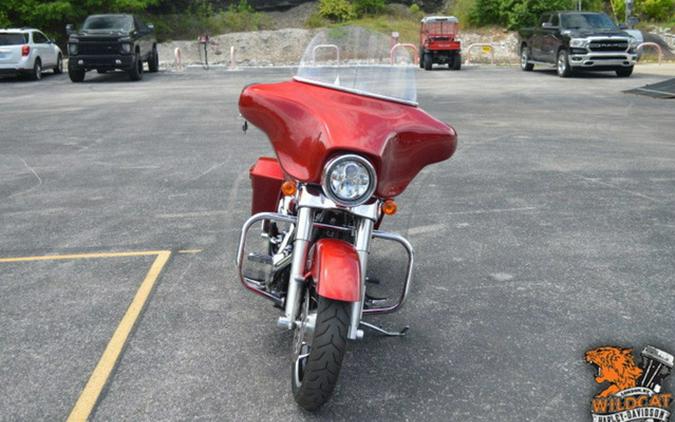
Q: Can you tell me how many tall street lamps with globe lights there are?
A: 0